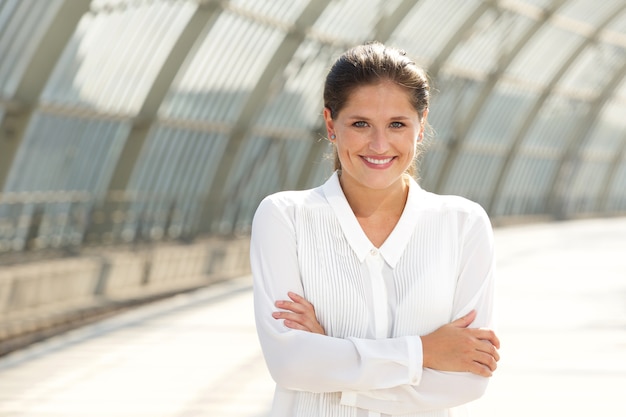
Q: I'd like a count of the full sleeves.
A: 2